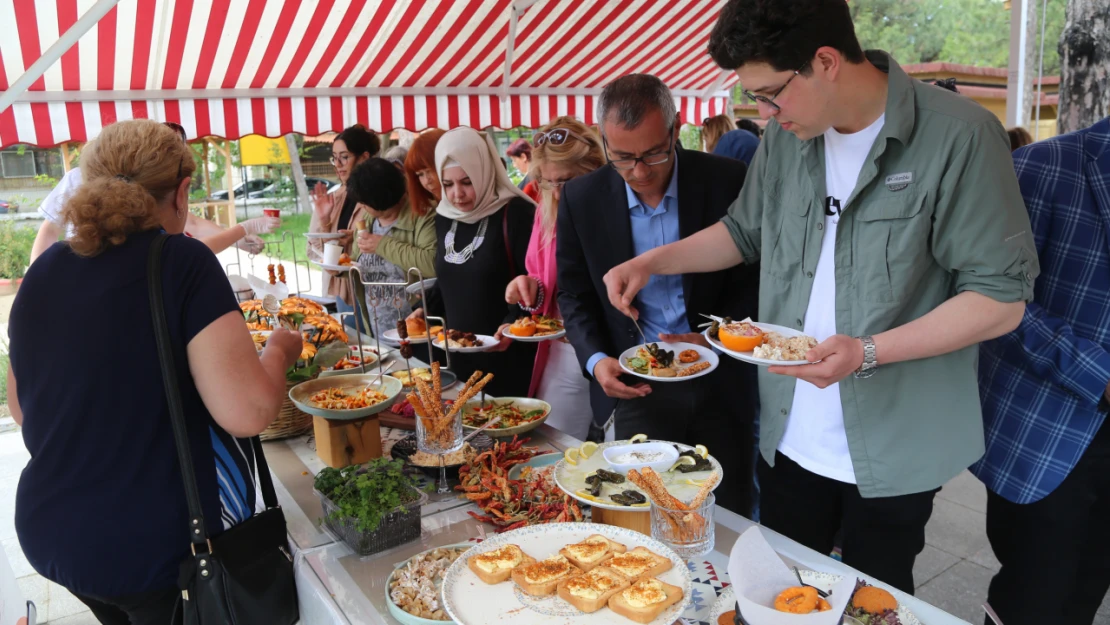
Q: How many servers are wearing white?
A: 1